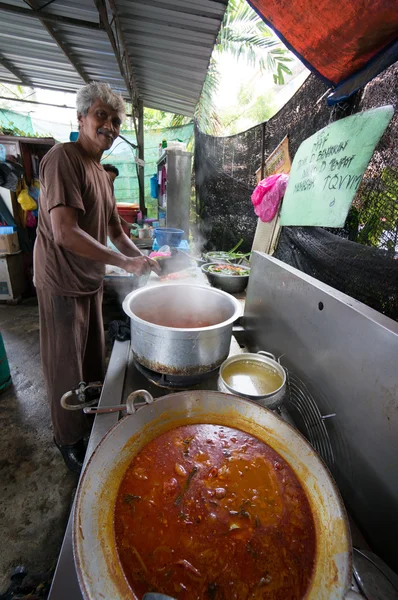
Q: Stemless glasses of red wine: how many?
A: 0